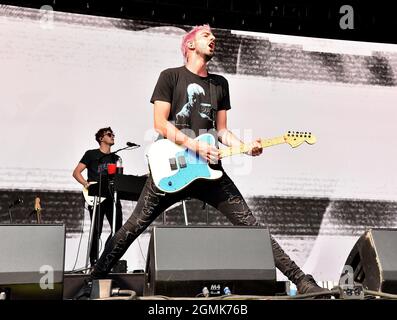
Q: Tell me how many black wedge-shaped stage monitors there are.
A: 3